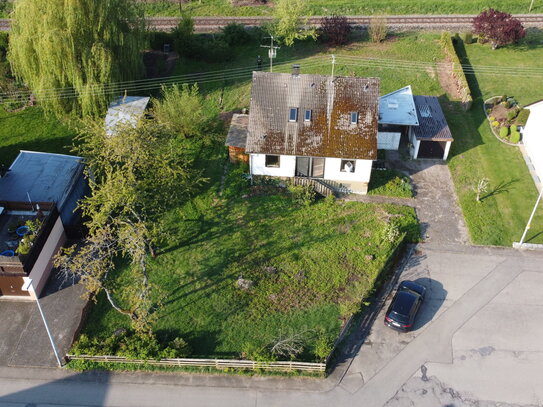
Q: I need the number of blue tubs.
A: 2